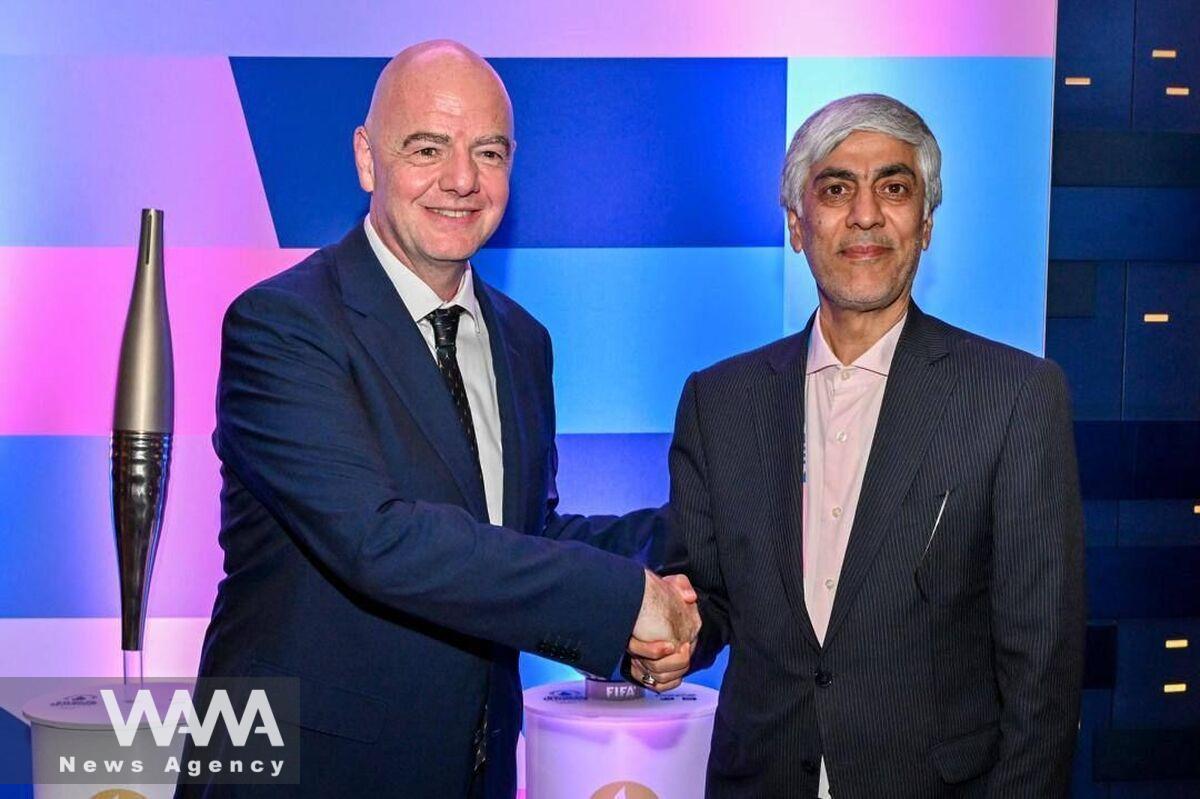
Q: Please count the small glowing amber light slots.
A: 7